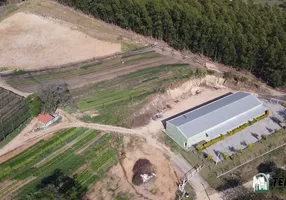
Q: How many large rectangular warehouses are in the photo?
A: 1